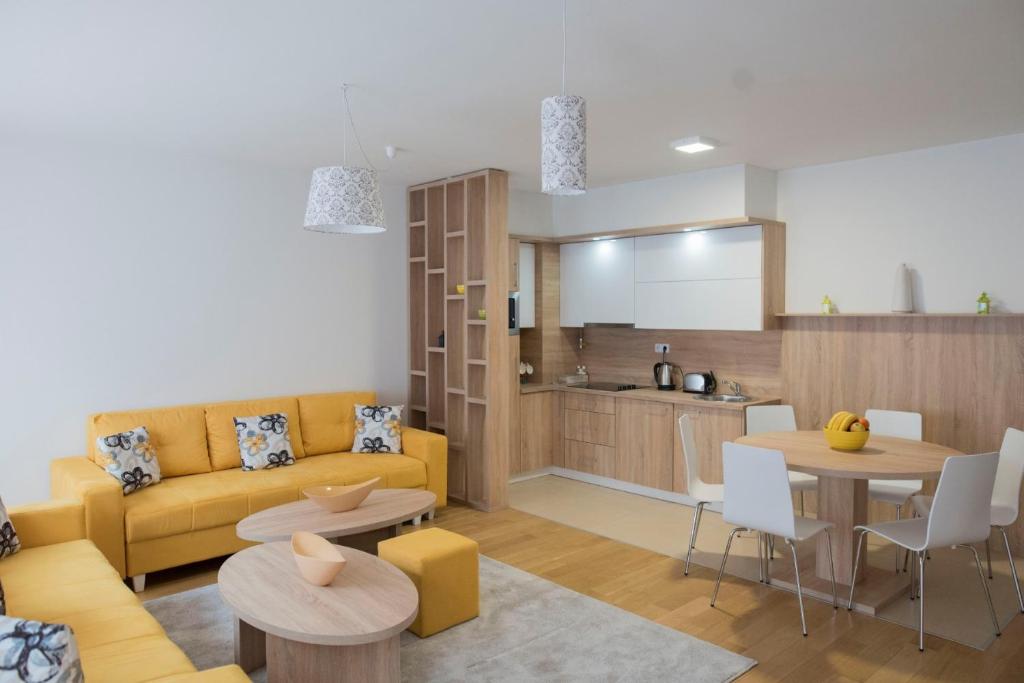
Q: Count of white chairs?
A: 6